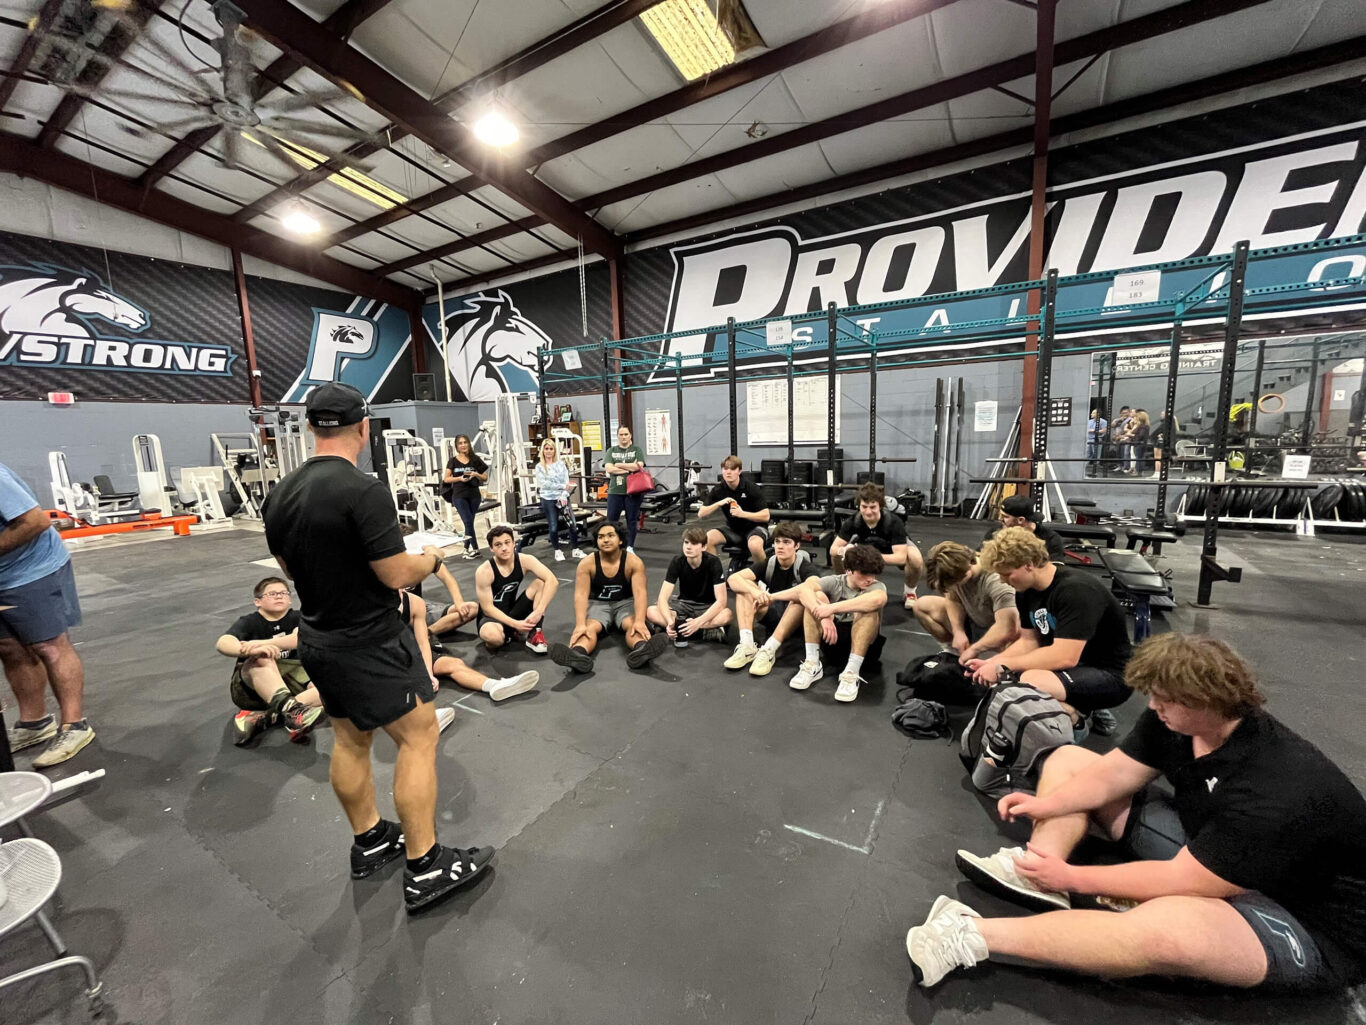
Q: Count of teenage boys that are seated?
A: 14